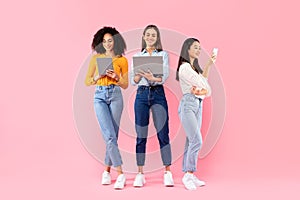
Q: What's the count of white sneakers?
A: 6